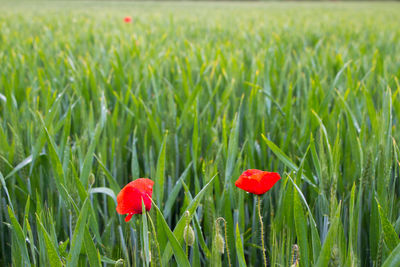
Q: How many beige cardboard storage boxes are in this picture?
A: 0